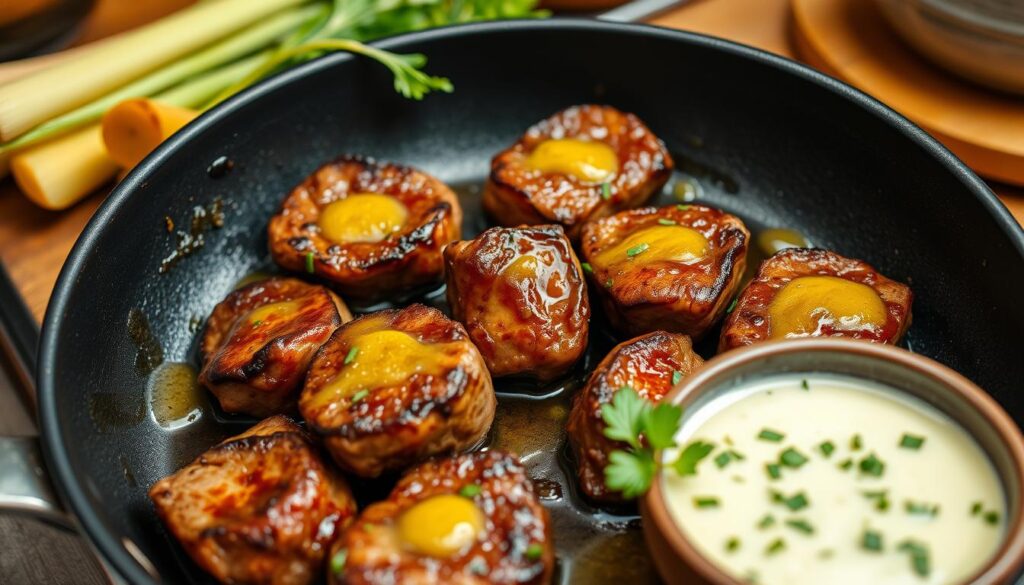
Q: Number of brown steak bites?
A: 10